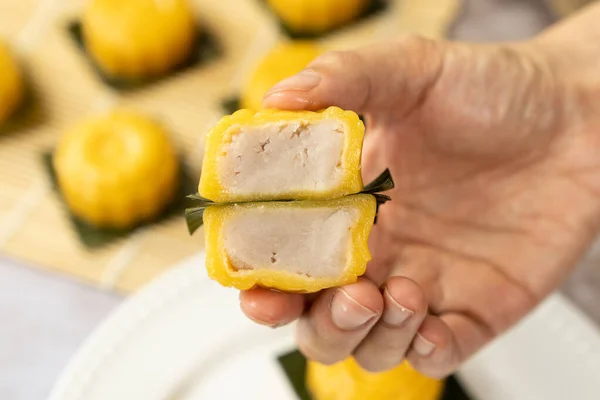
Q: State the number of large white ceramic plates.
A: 1